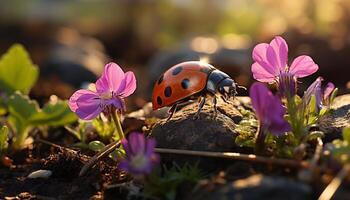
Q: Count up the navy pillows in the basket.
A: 0